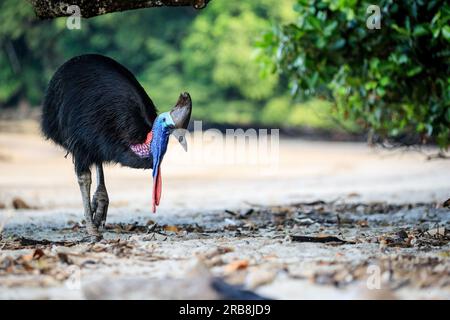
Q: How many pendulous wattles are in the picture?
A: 2